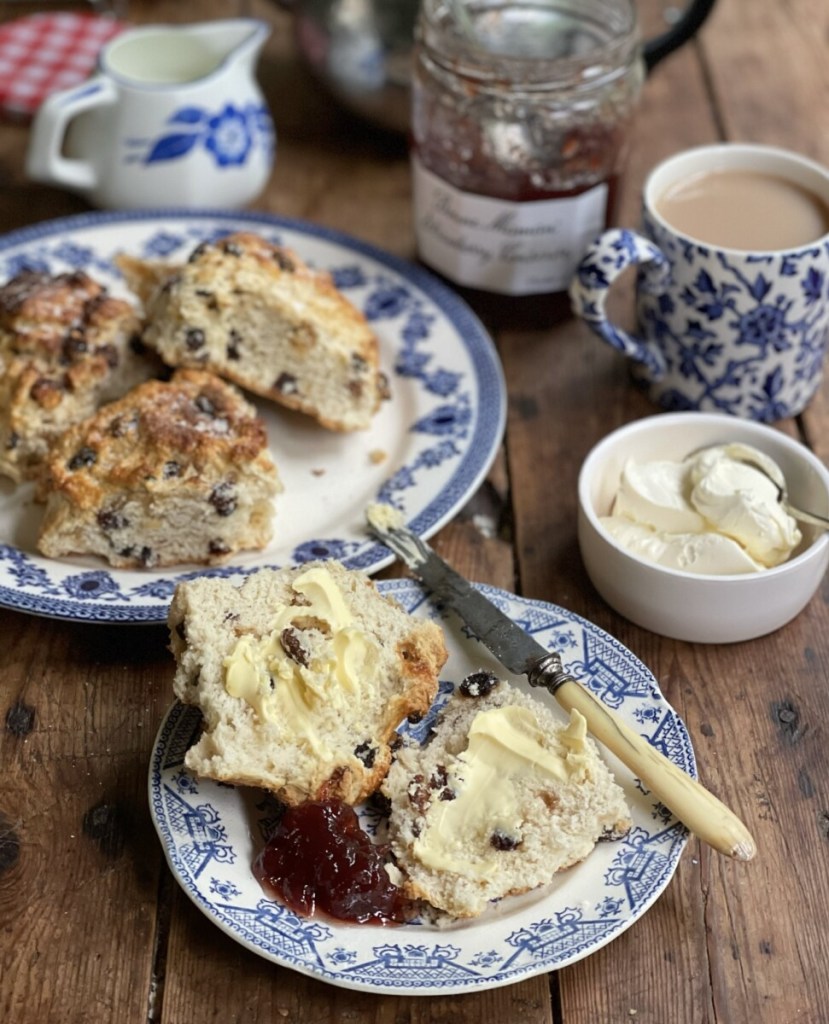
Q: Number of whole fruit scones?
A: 3